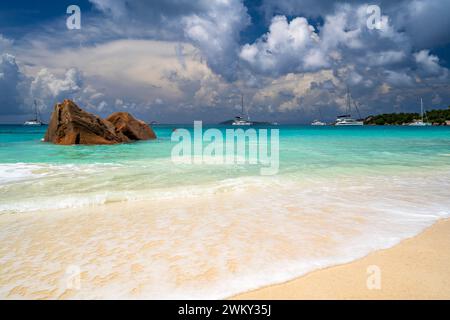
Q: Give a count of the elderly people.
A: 0